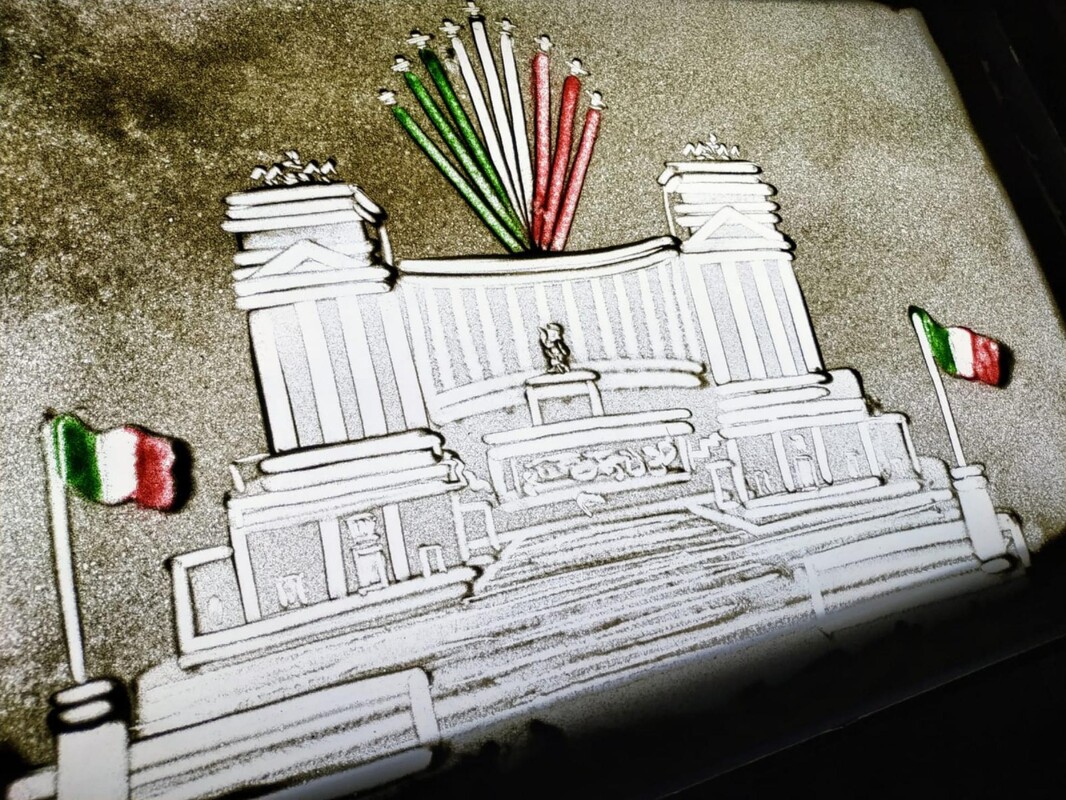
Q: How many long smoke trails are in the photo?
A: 9